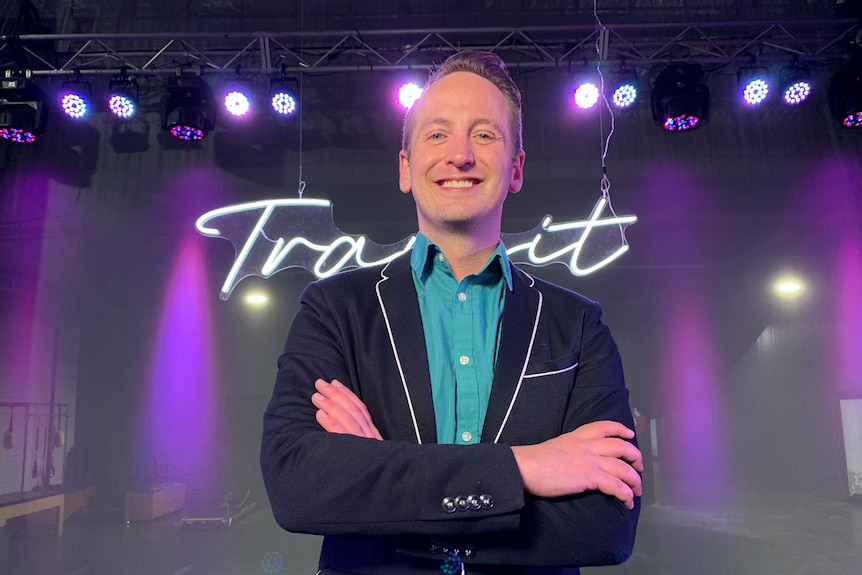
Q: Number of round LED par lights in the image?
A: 9